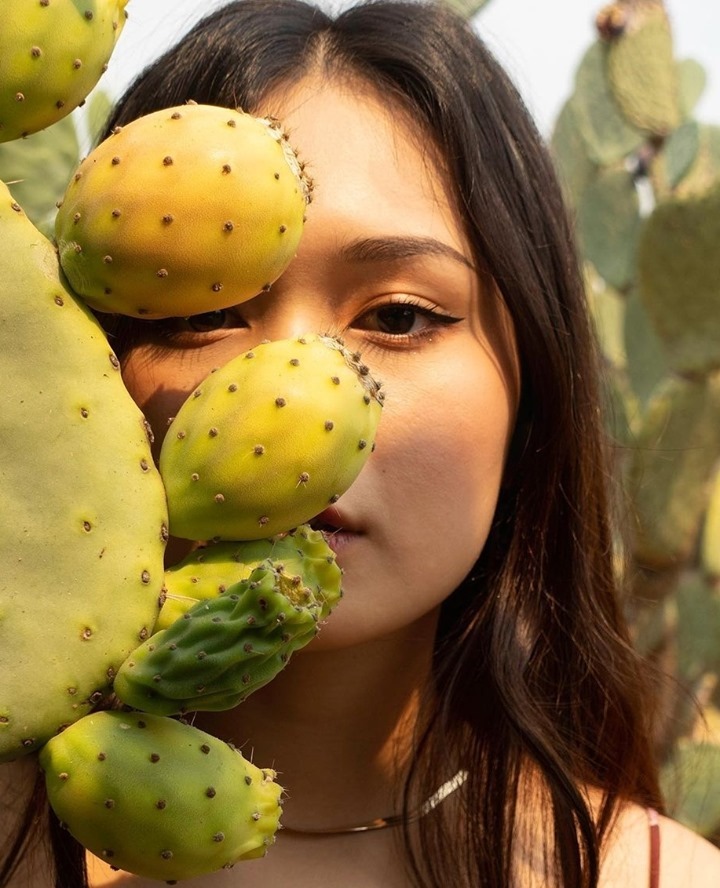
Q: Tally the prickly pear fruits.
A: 6